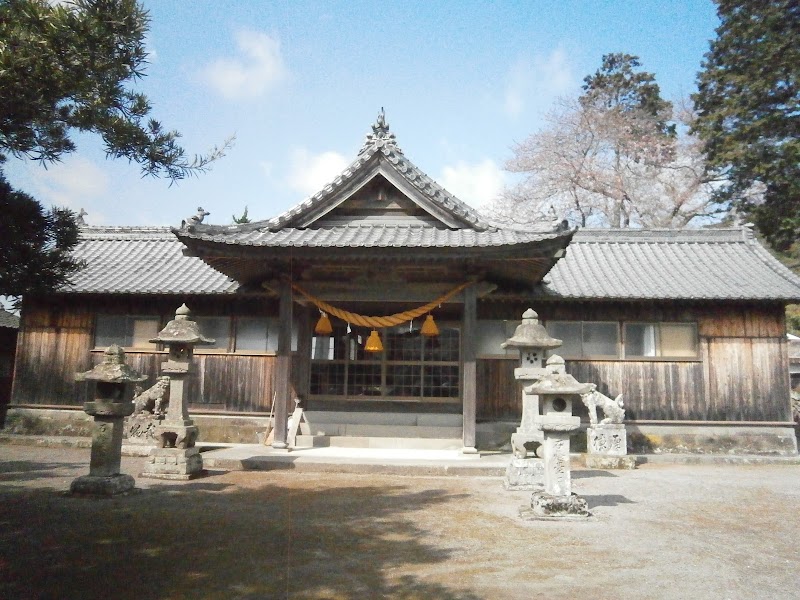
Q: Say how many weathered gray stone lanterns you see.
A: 4